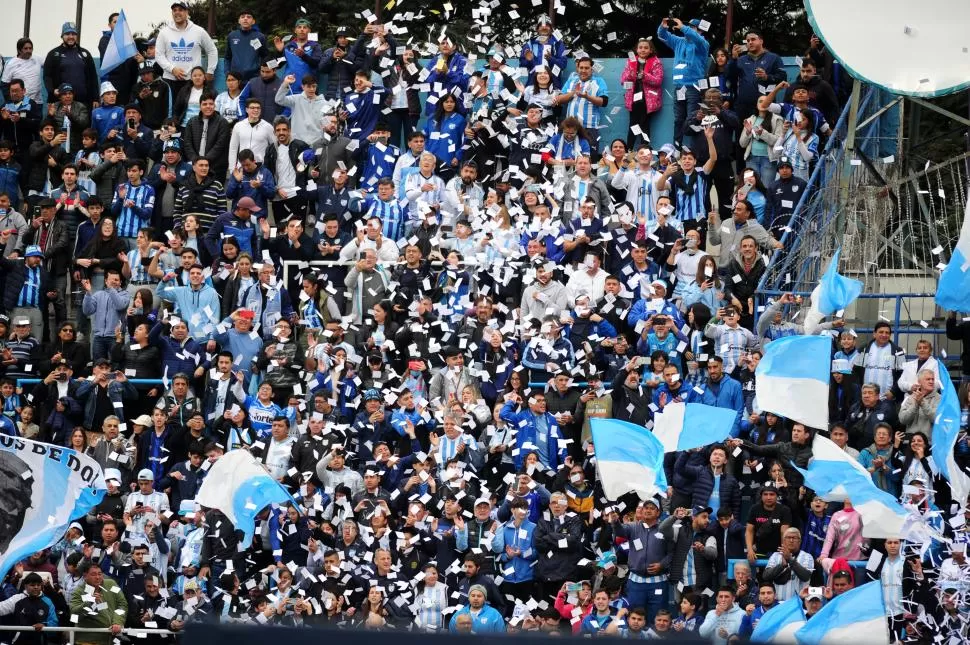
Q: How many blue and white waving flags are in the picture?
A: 12